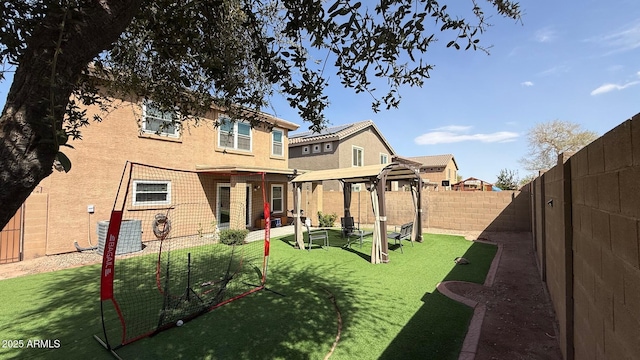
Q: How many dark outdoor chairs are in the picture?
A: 3